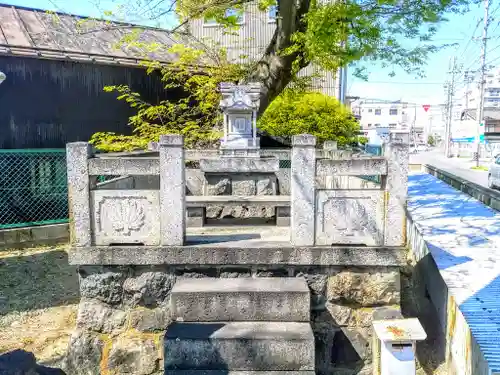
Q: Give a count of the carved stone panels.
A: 2